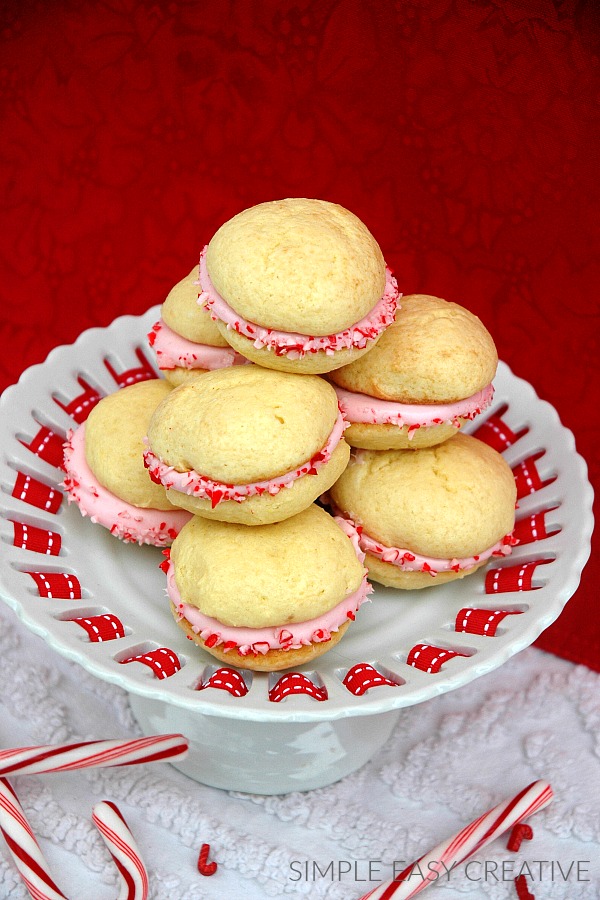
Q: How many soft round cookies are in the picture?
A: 7